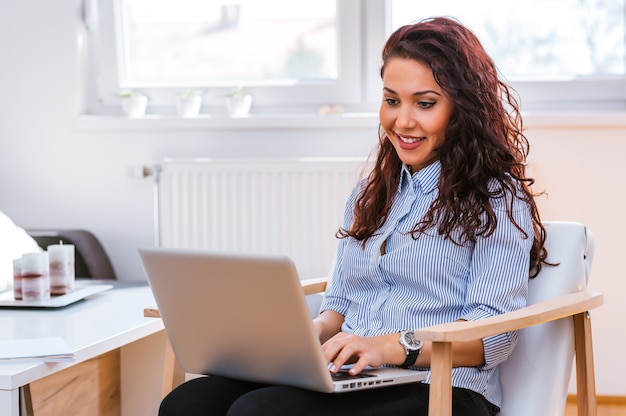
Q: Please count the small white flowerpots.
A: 3